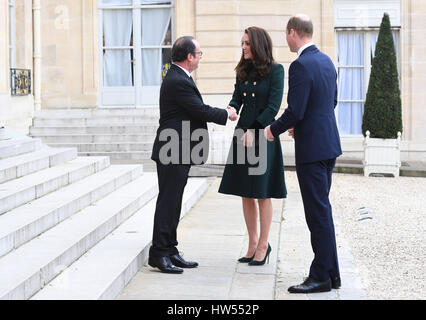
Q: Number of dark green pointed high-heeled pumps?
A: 2